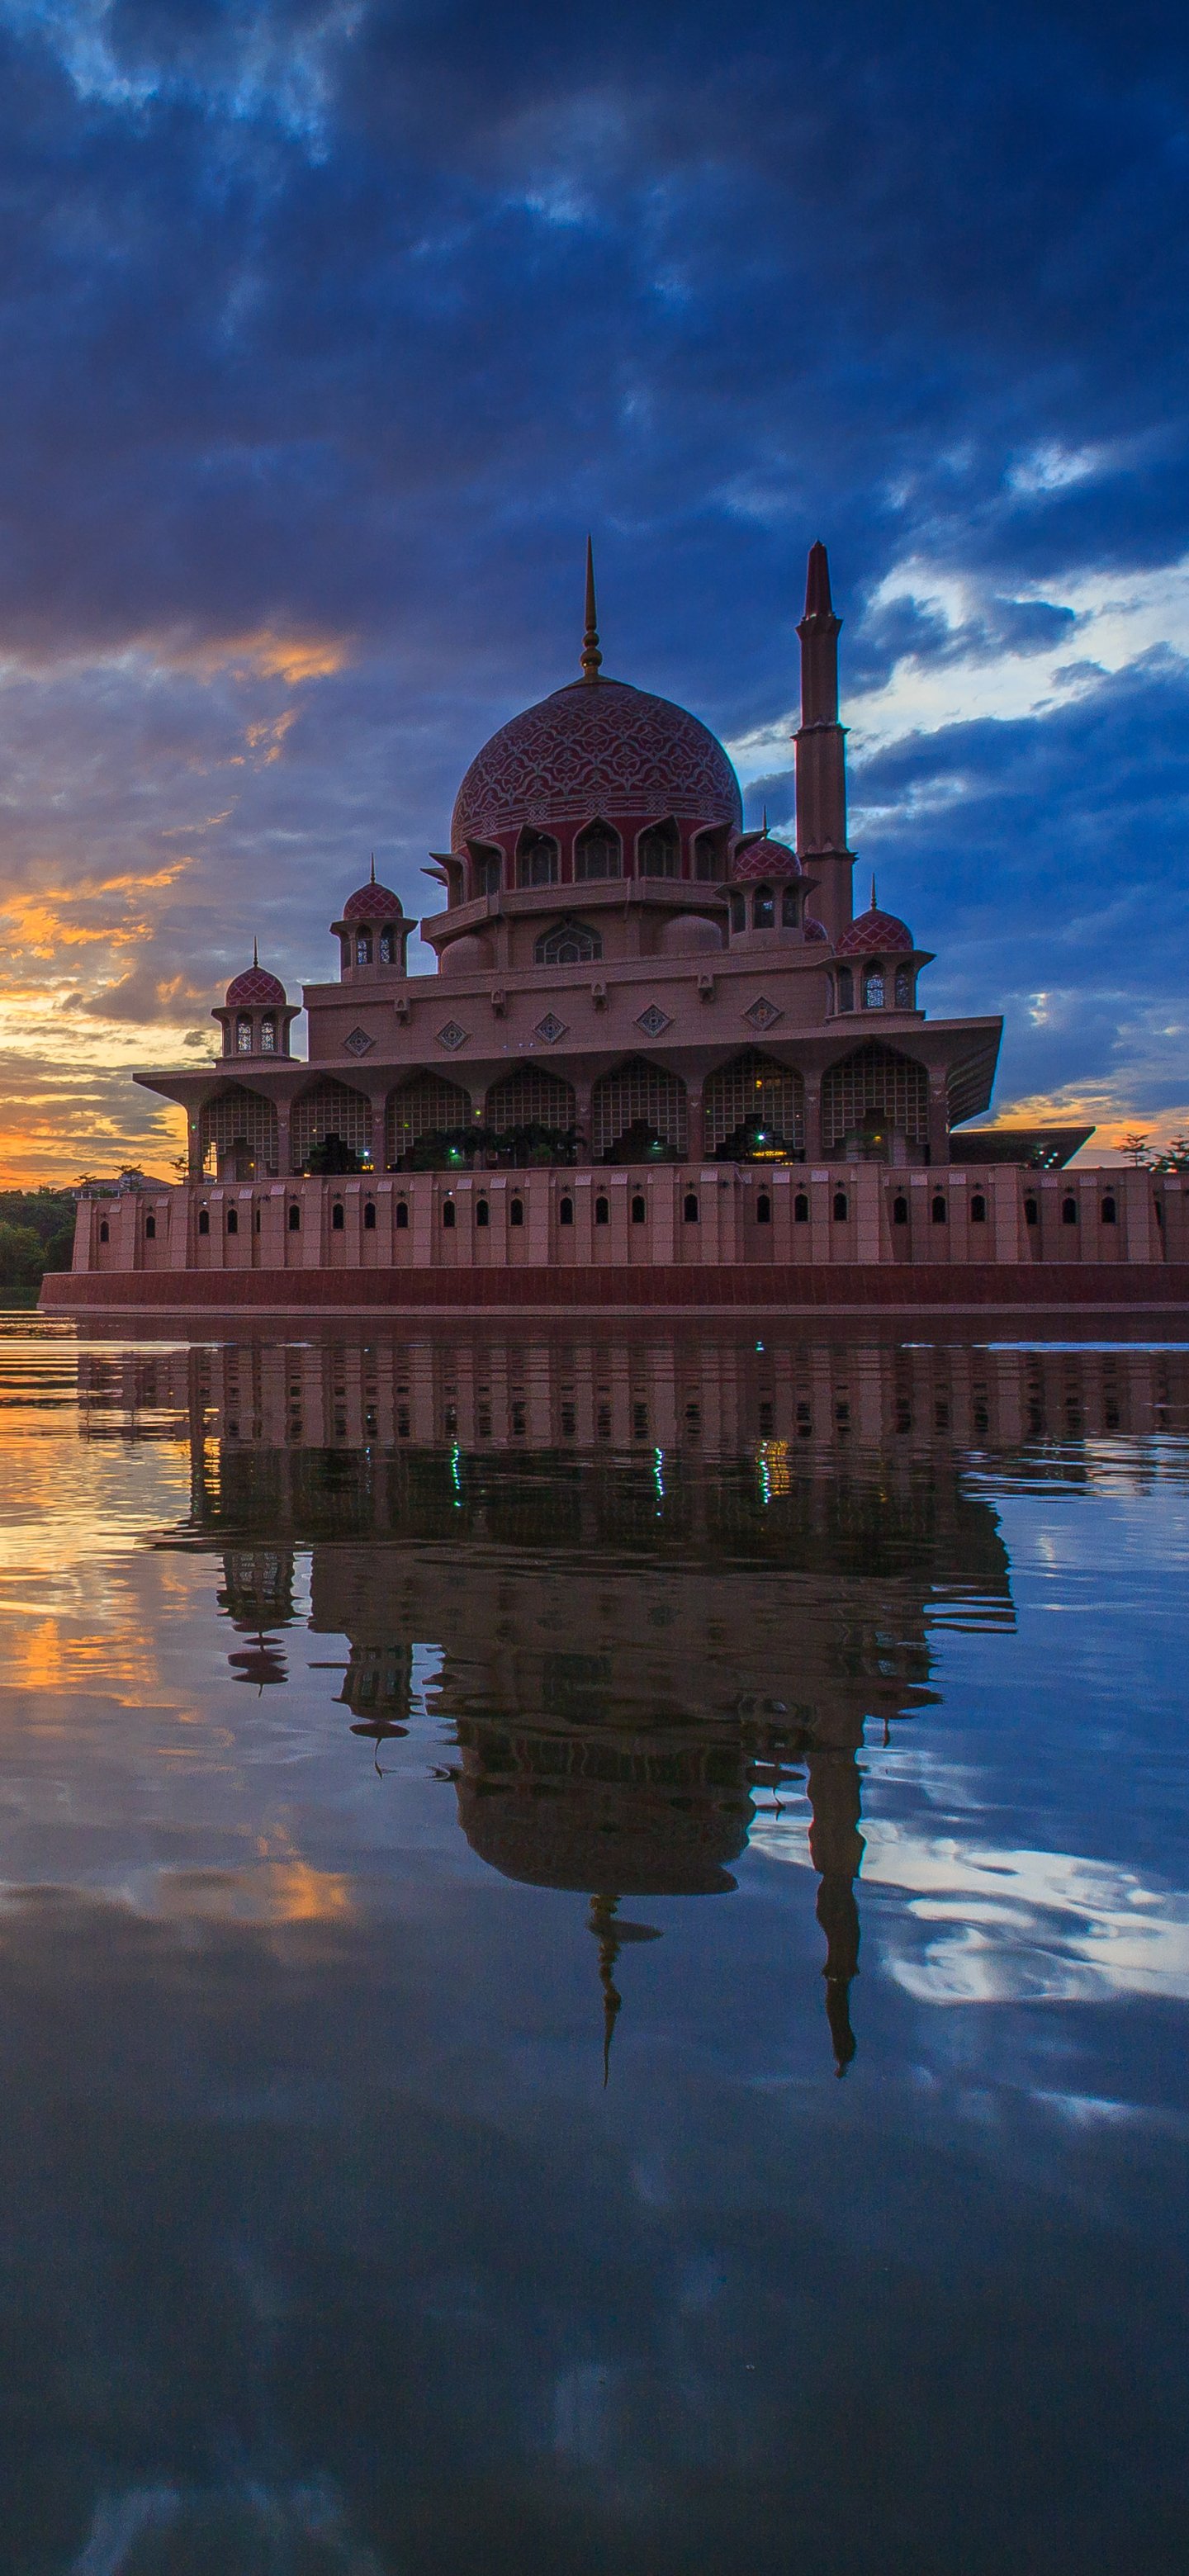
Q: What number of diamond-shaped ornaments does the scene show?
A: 5